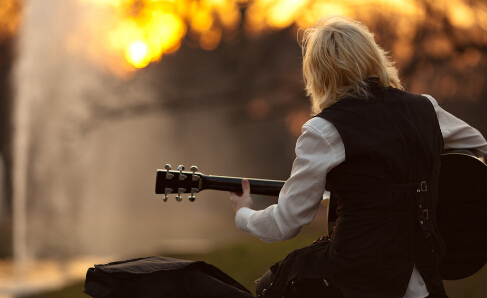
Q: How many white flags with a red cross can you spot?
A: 0